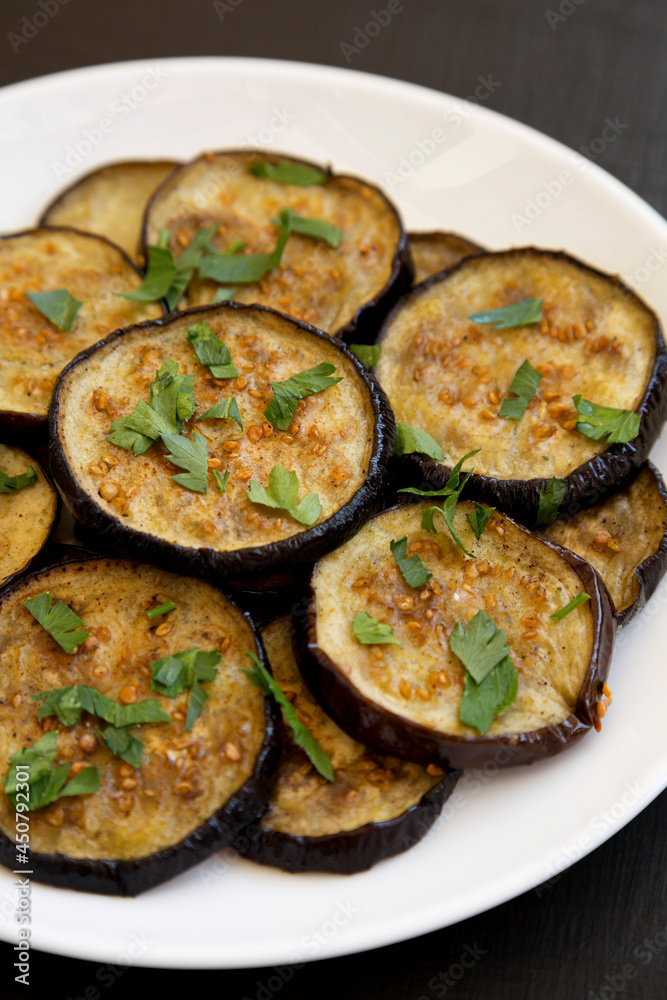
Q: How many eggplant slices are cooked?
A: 11